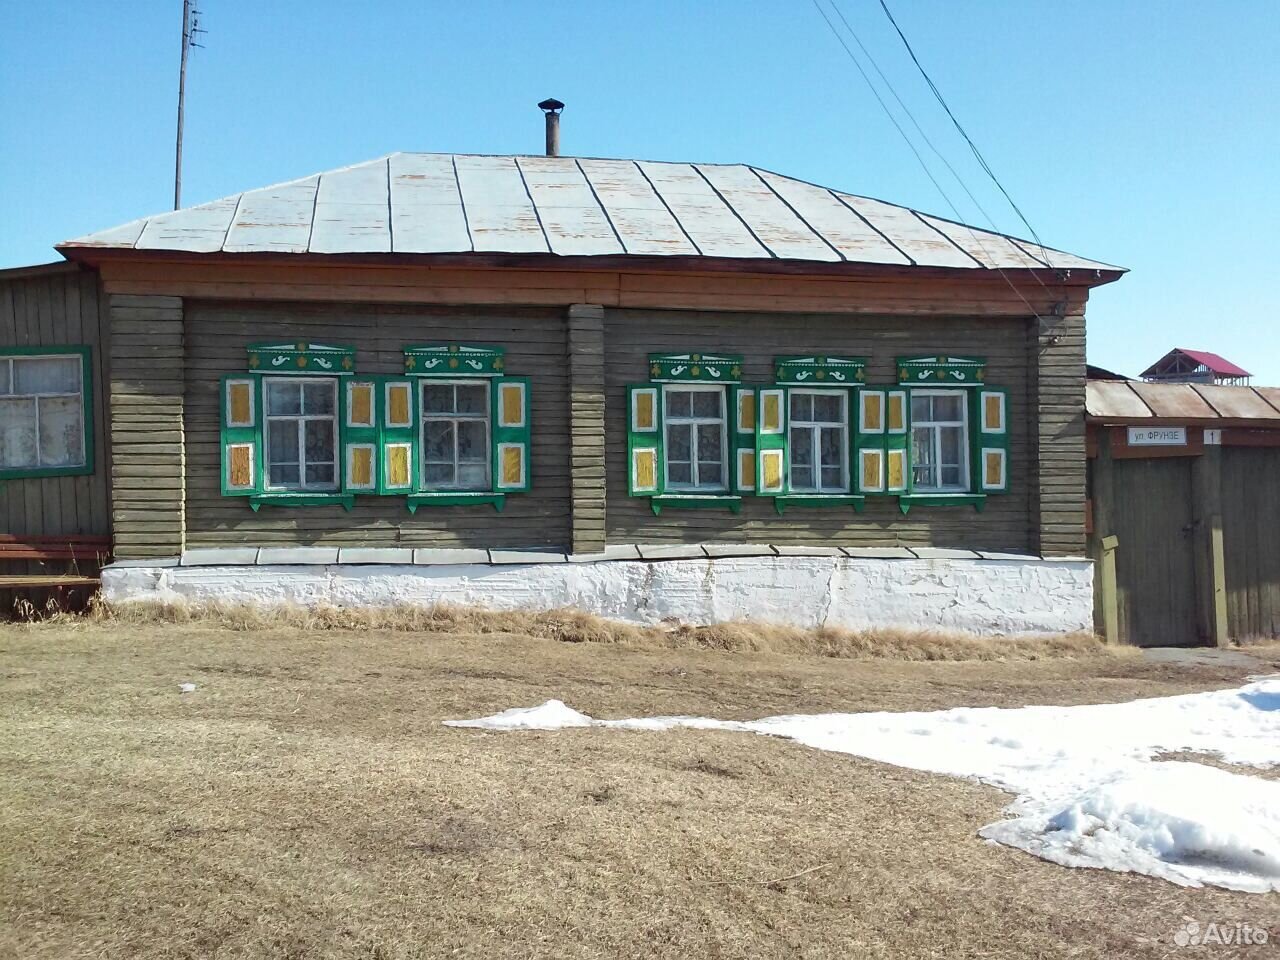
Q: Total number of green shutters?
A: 10